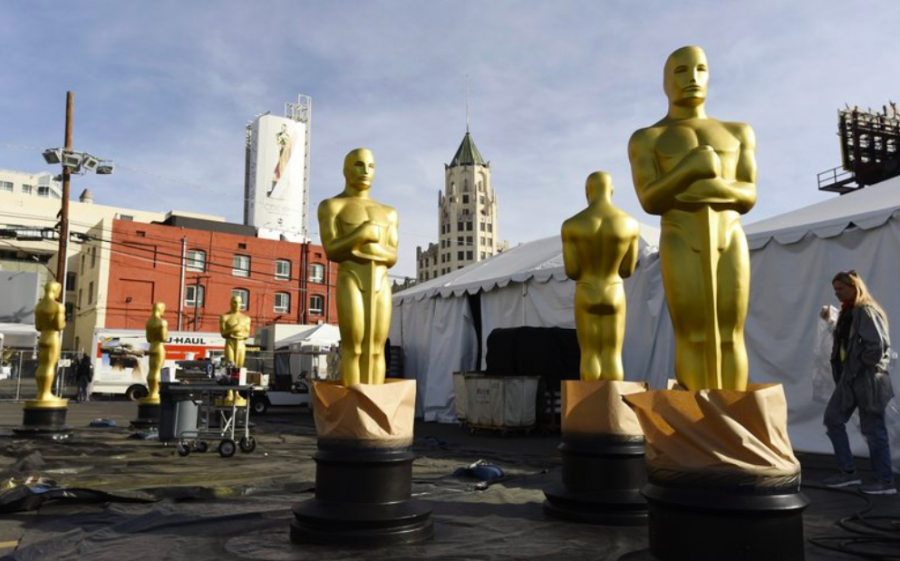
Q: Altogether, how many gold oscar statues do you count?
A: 6